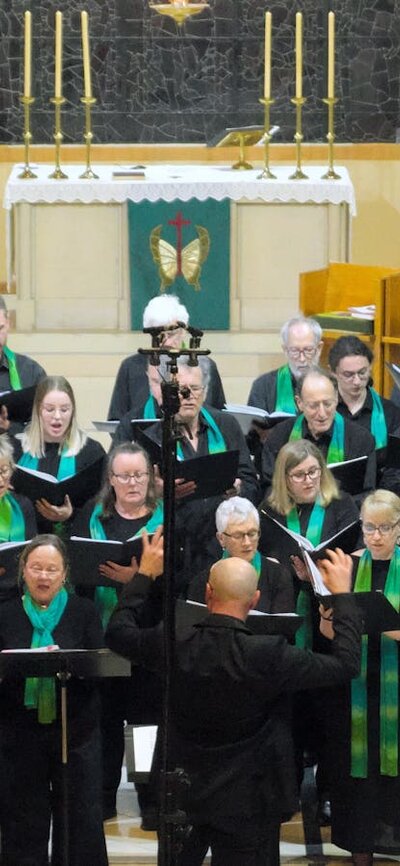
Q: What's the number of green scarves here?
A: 13